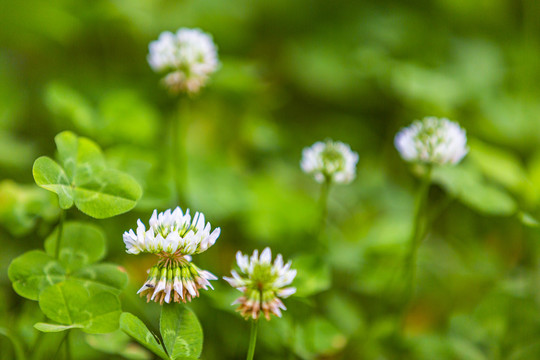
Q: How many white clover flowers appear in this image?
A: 5